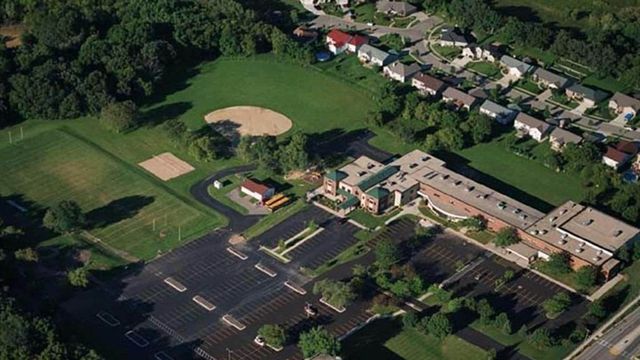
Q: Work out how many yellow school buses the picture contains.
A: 2